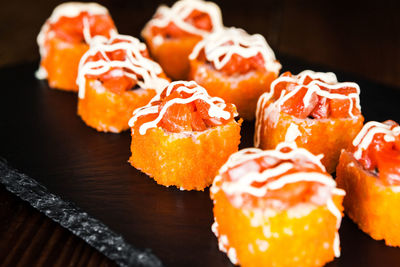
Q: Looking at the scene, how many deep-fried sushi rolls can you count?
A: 8